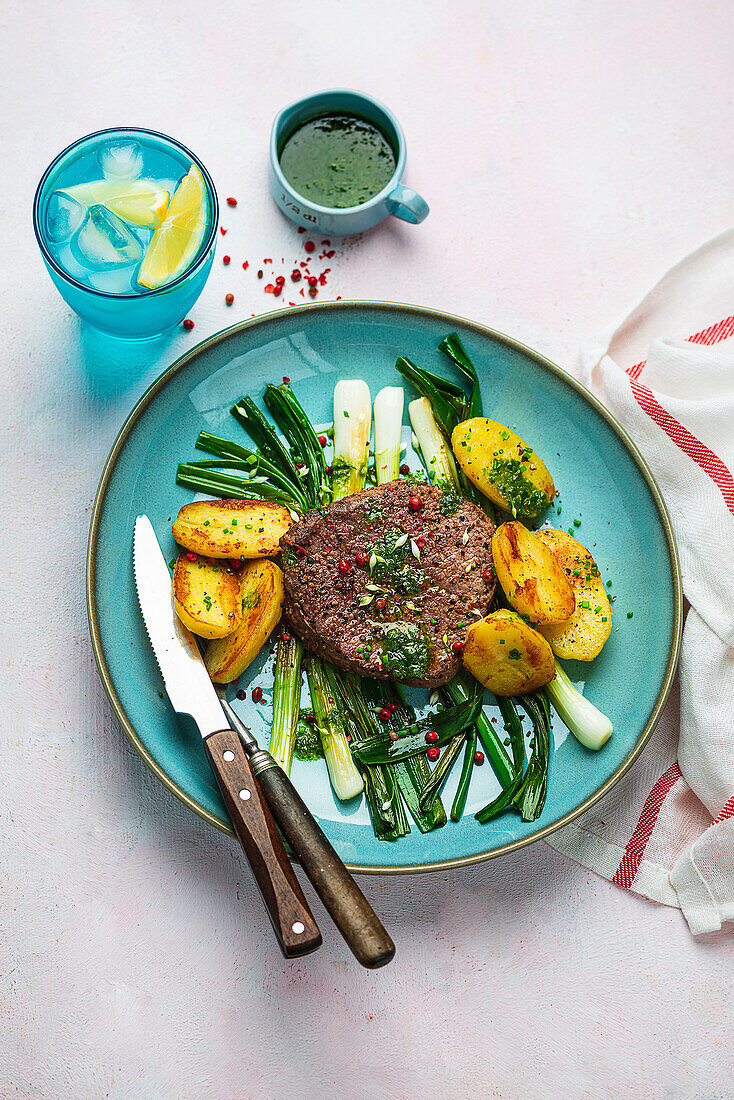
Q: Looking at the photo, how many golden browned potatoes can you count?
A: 7